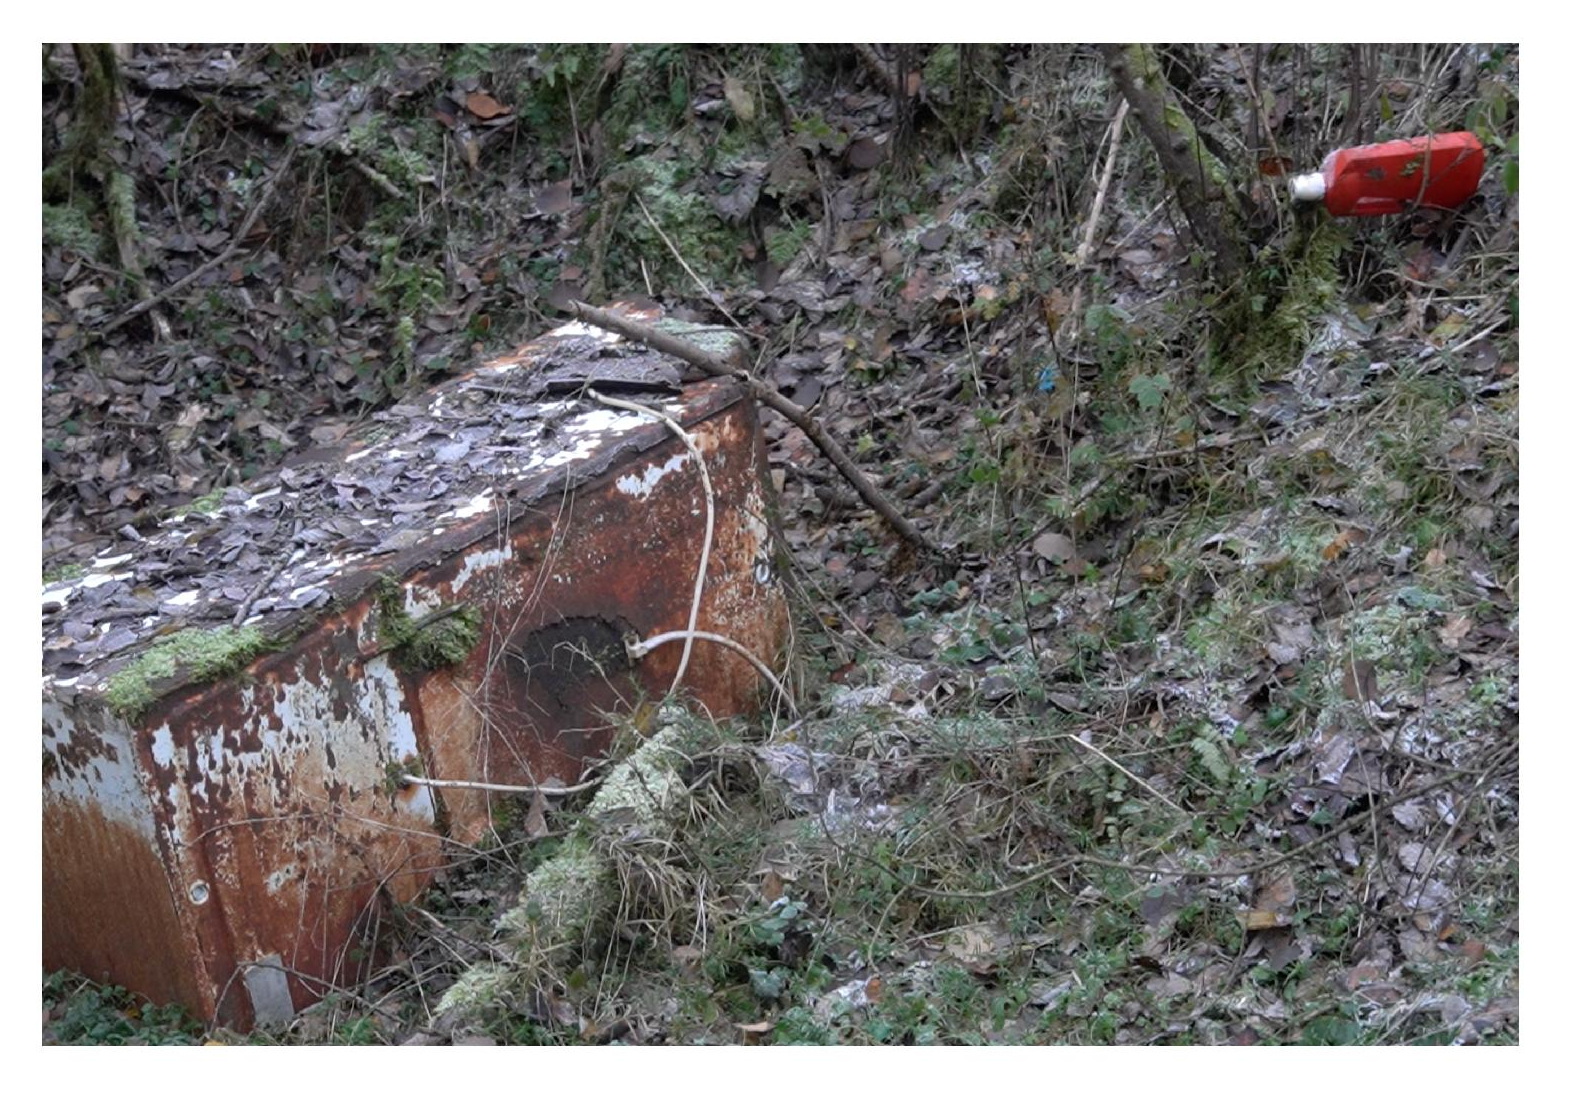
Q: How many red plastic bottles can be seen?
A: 1